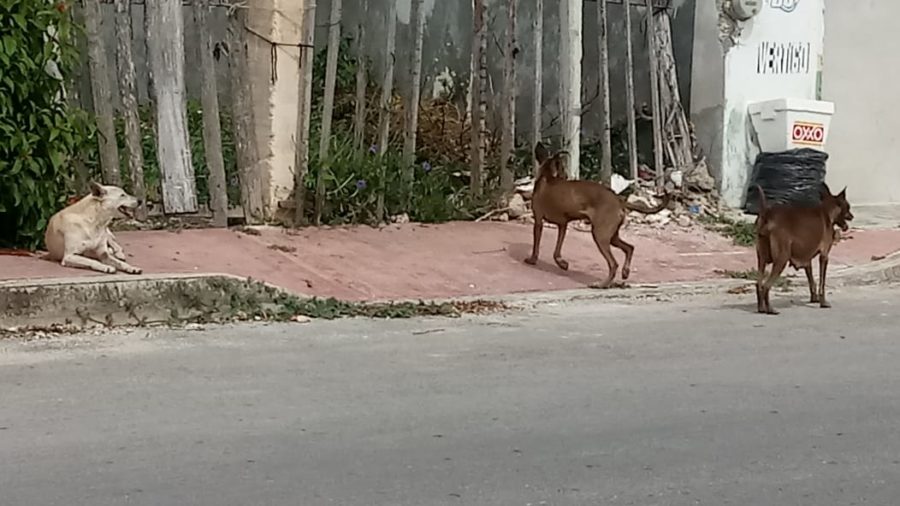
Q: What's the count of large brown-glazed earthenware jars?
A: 0